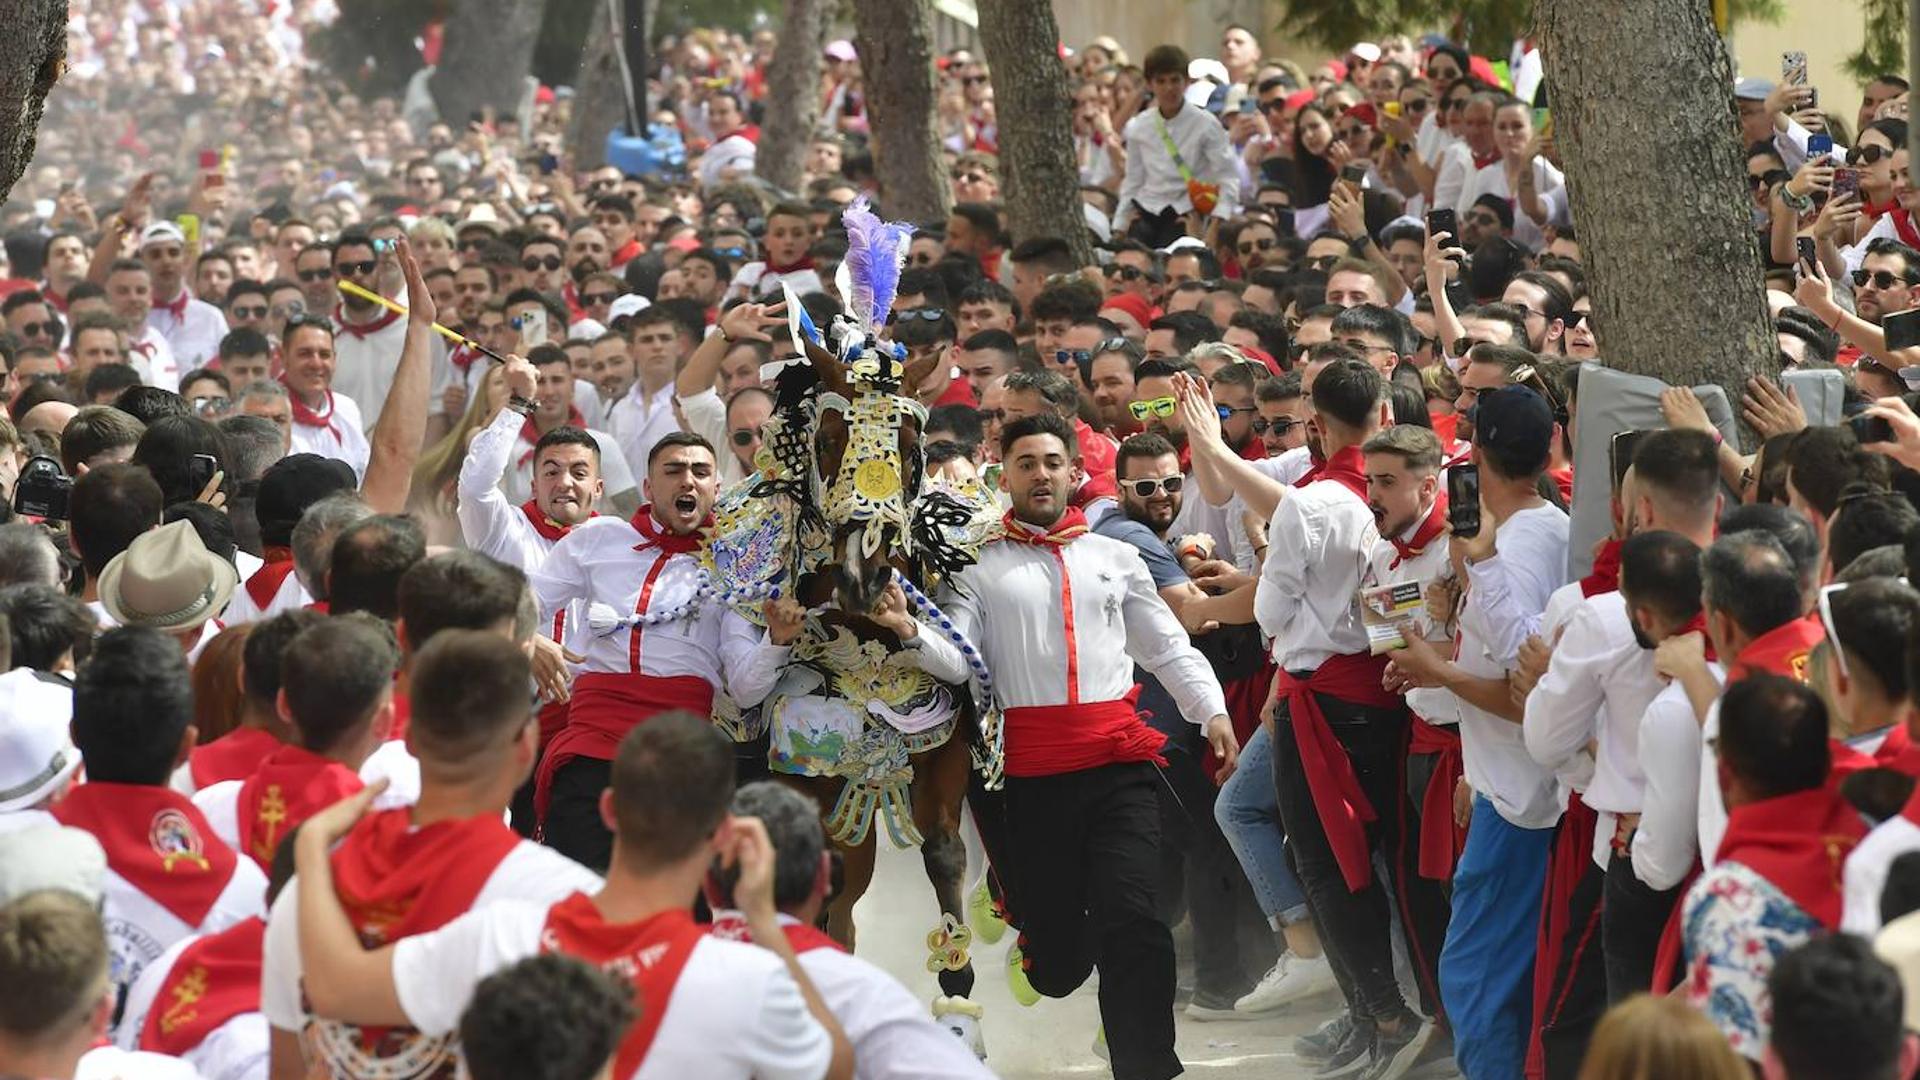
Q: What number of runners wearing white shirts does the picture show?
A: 3